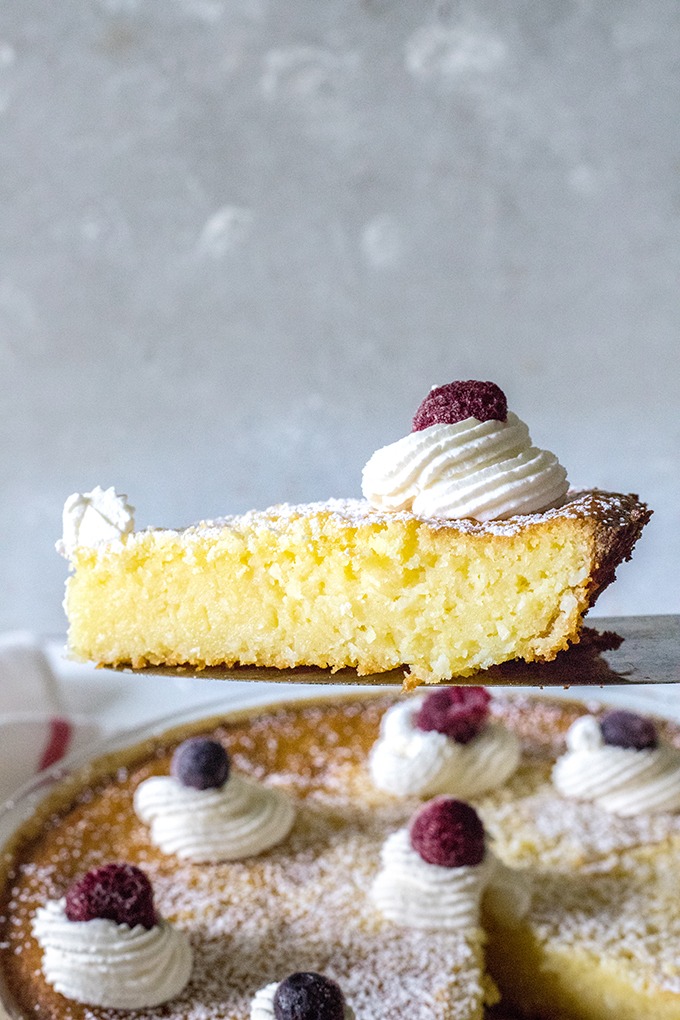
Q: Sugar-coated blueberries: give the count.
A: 3